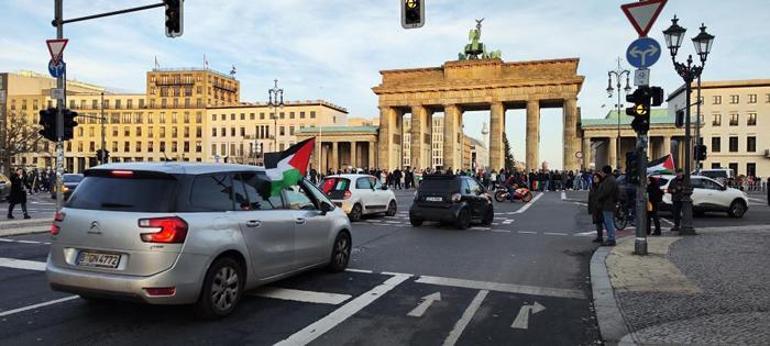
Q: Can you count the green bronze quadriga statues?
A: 1